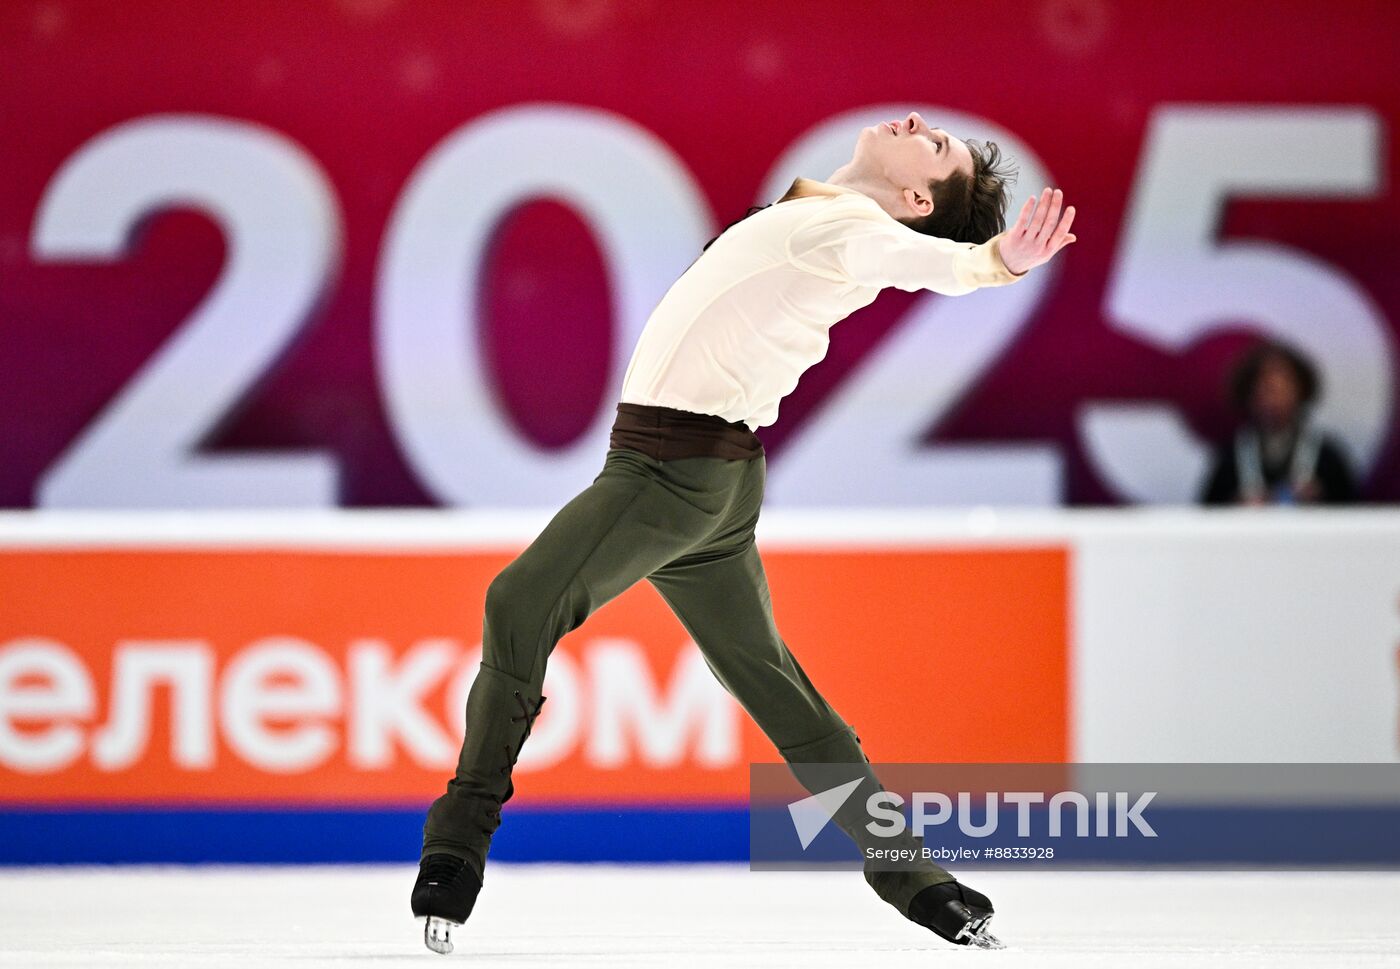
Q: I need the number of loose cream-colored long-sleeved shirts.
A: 1